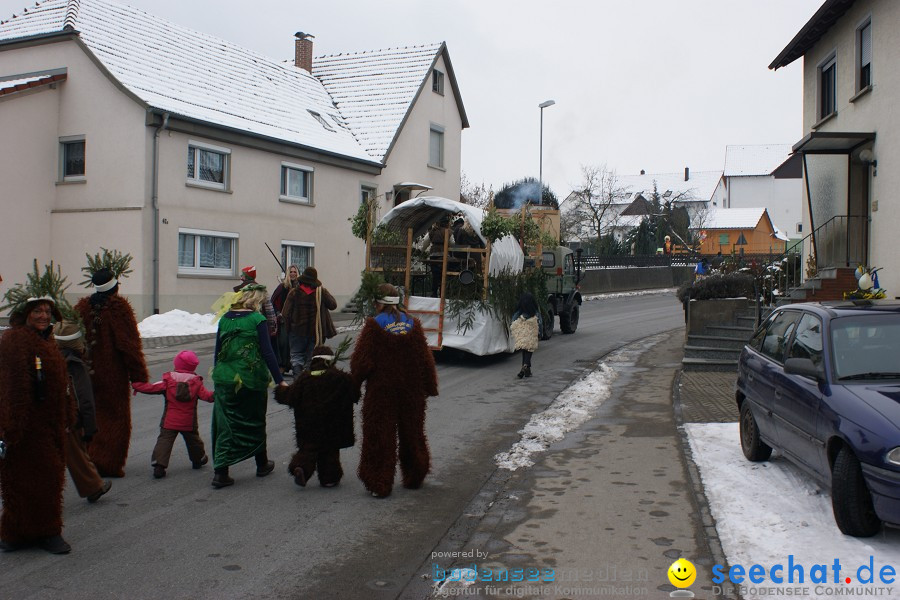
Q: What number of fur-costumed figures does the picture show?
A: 4